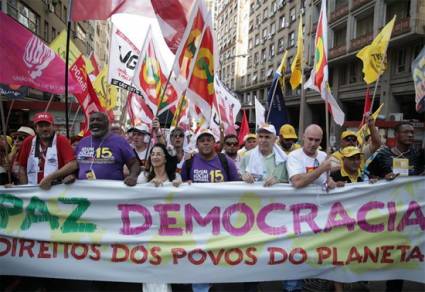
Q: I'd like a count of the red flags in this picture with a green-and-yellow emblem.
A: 4